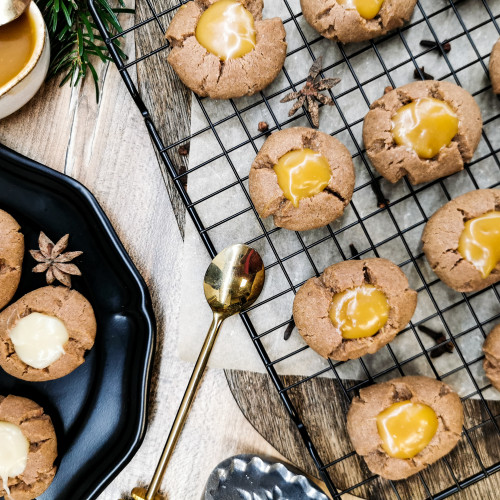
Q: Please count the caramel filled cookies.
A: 7